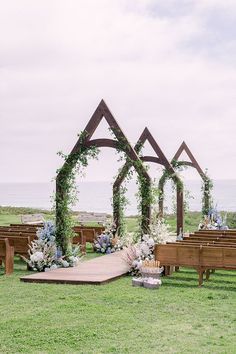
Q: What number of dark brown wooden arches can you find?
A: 3